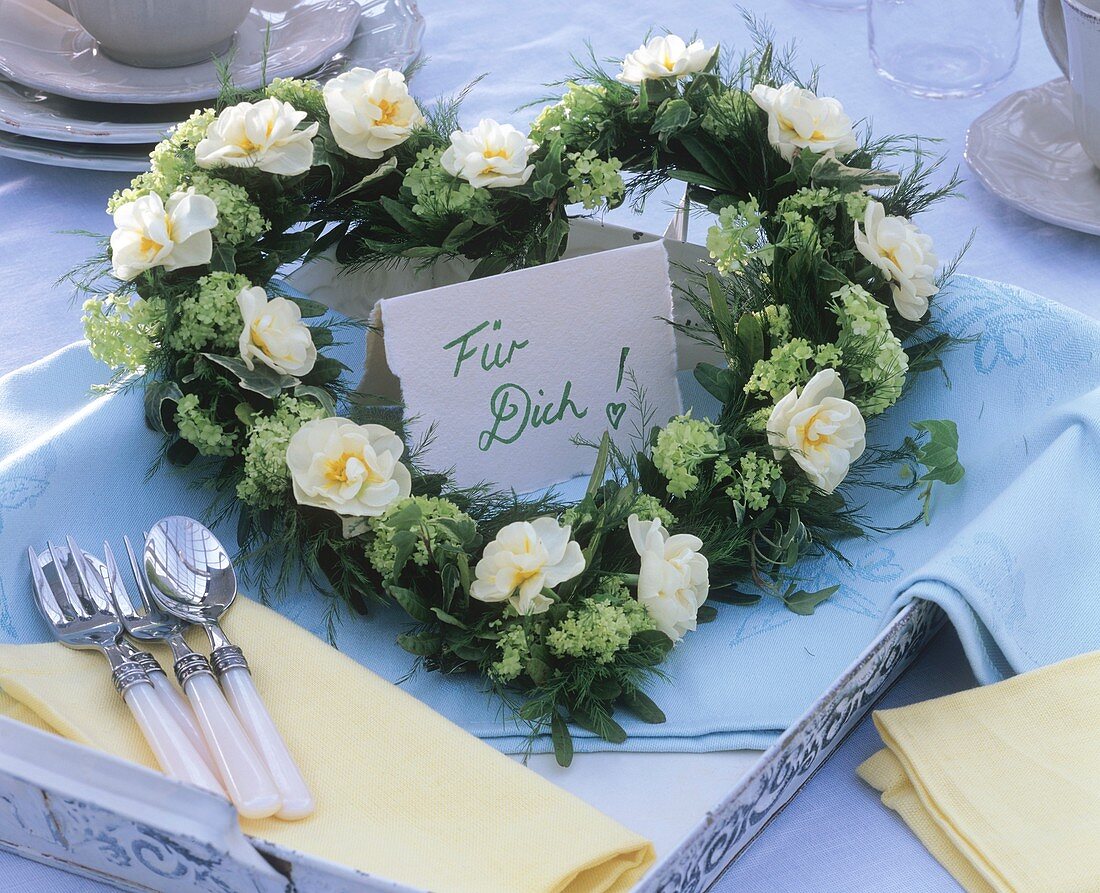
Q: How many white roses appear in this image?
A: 12